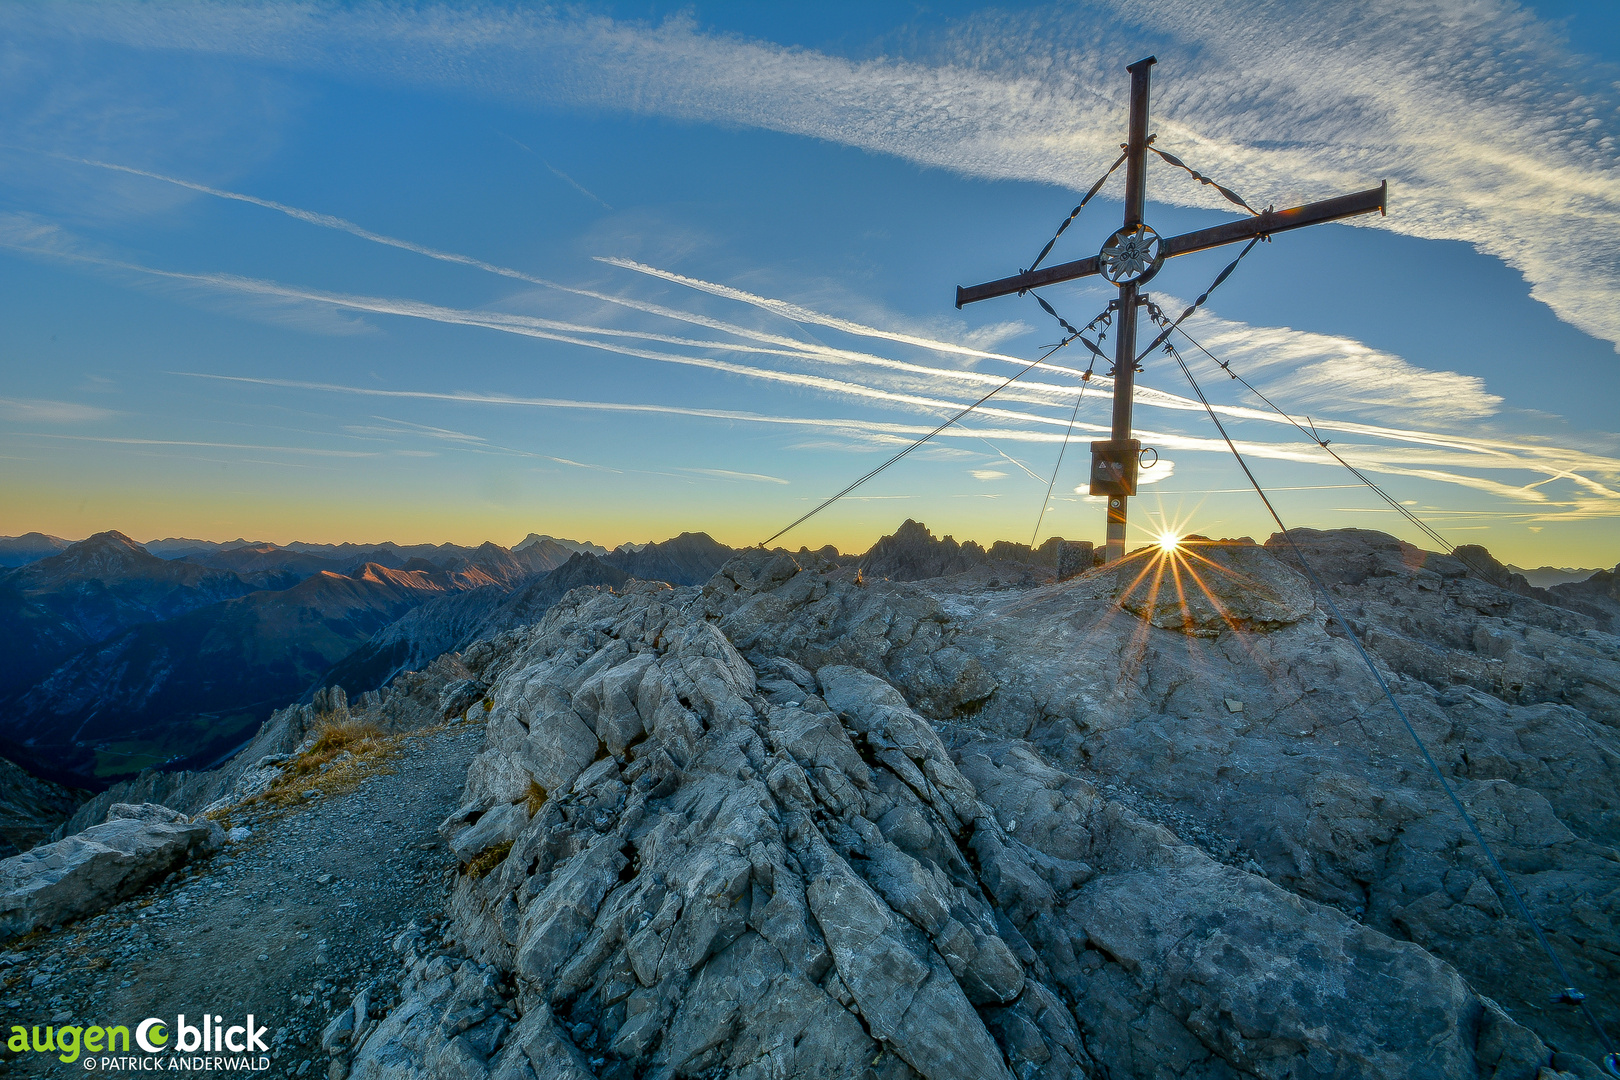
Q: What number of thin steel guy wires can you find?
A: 4